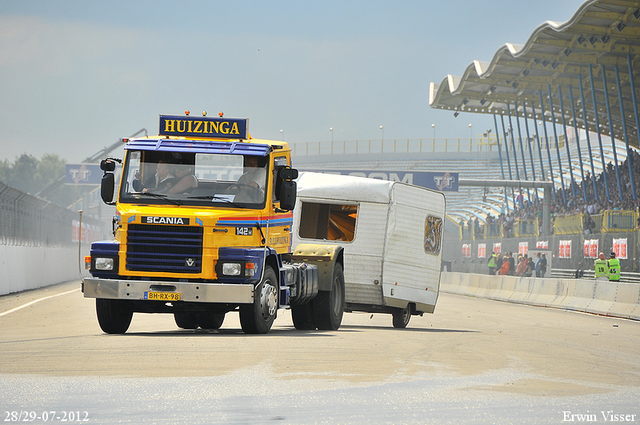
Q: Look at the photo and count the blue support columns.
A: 15